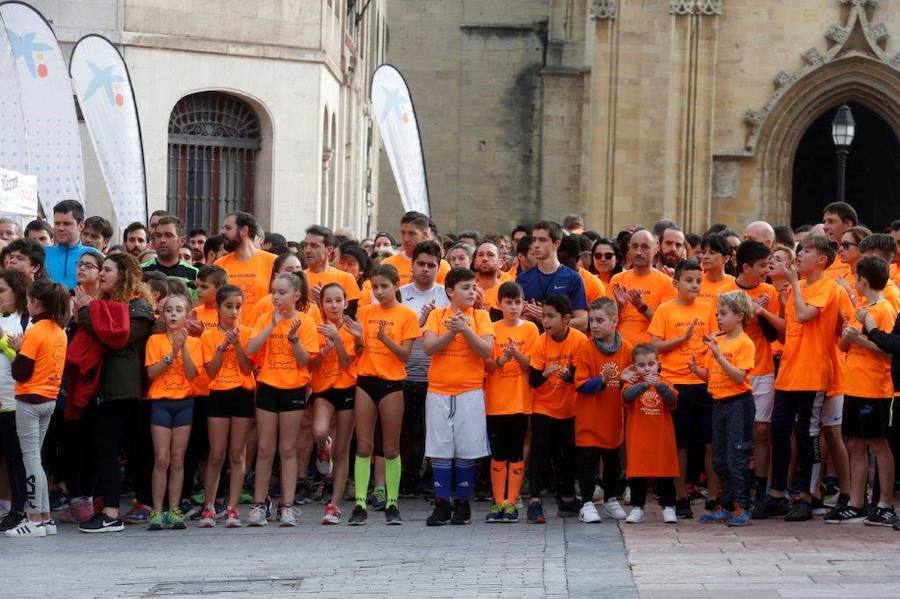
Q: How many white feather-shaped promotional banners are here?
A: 4